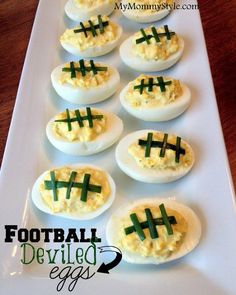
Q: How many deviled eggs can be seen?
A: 10